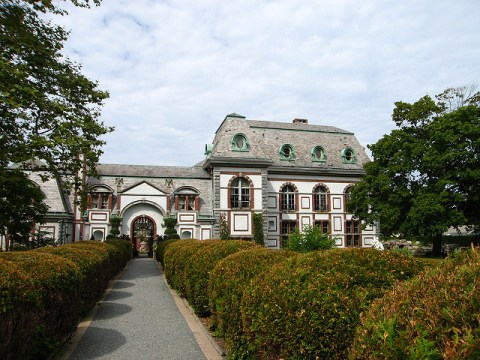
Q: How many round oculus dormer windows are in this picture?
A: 4